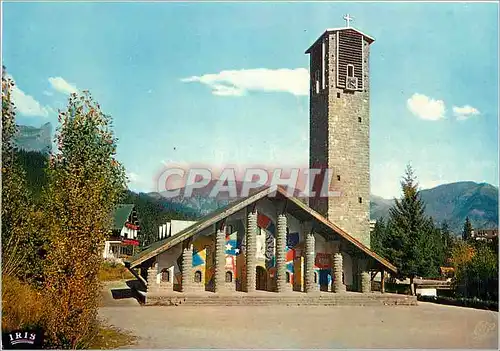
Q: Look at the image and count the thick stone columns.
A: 8